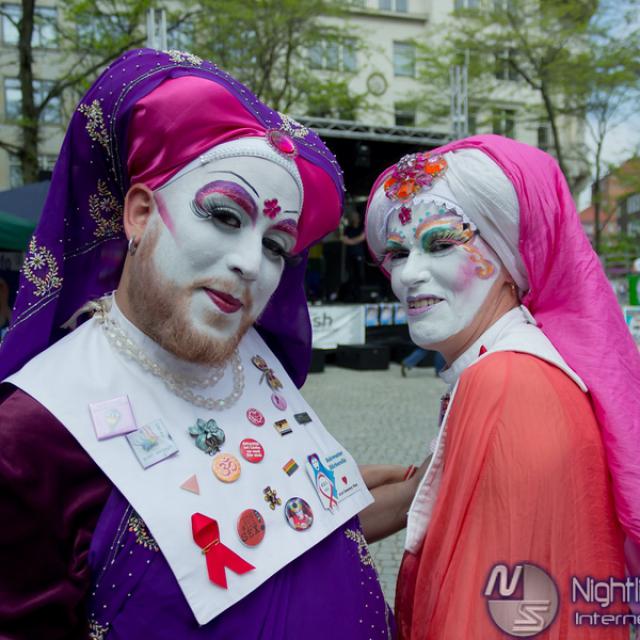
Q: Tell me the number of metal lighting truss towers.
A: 2